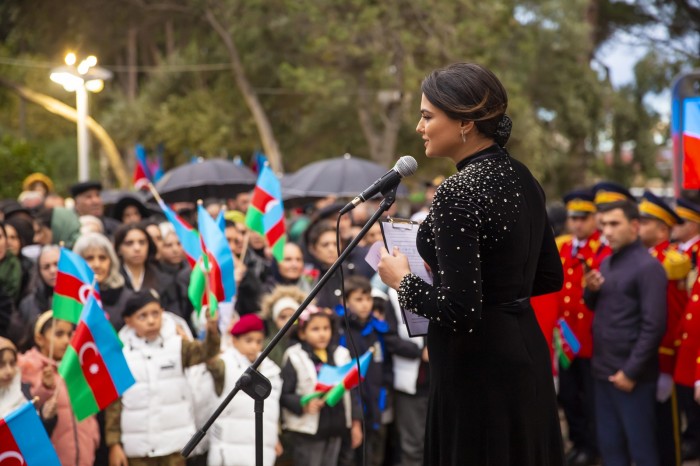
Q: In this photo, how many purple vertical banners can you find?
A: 0